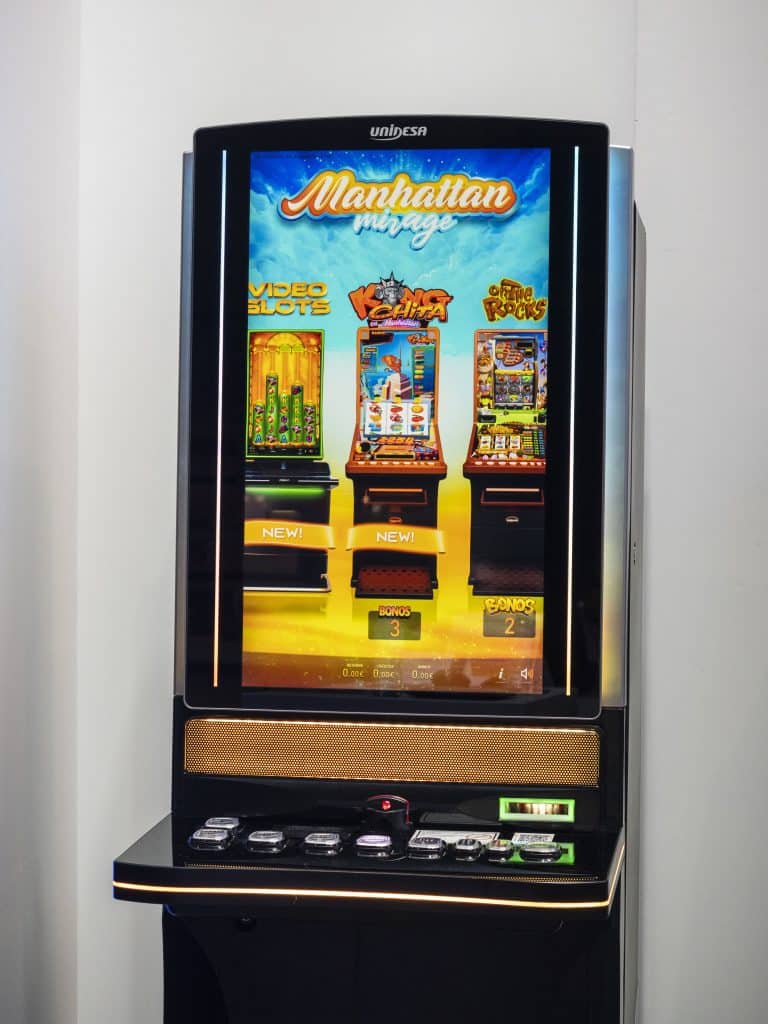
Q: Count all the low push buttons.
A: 9